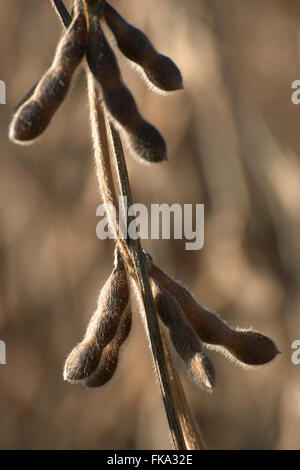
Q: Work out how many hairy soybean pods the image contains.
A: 7